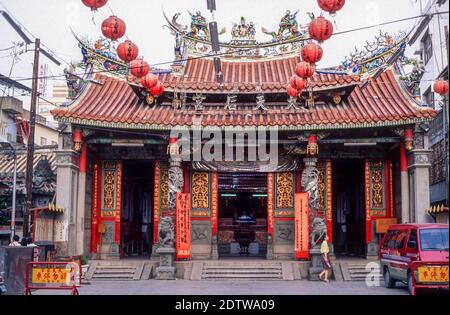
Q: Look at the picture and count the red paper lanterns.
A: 13